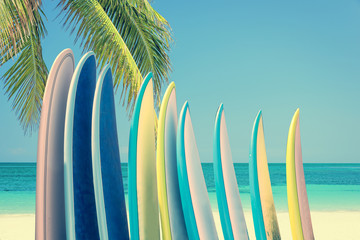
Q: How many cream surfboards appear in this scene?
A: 2